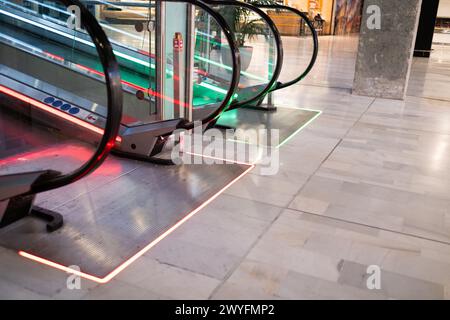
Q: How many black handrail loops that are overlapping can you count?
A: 4